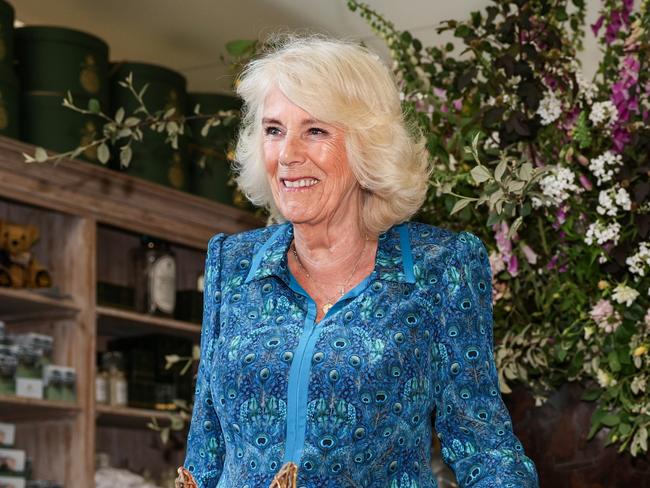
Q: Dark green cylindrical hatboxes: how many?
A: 8